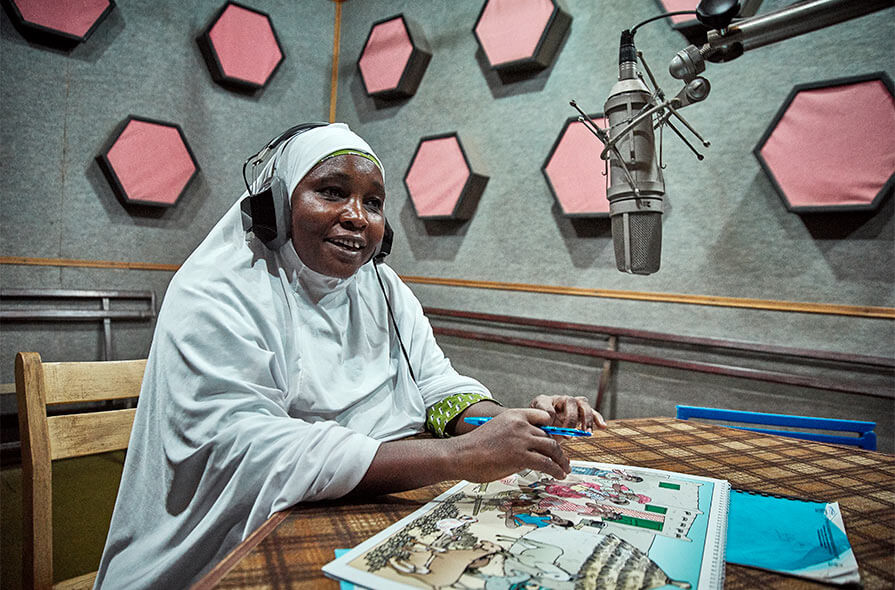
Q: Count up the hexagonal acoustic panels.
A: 9